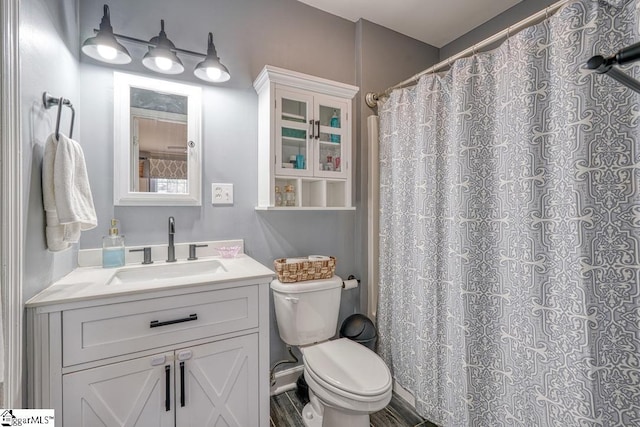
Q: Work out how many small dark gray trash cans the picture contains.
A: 1